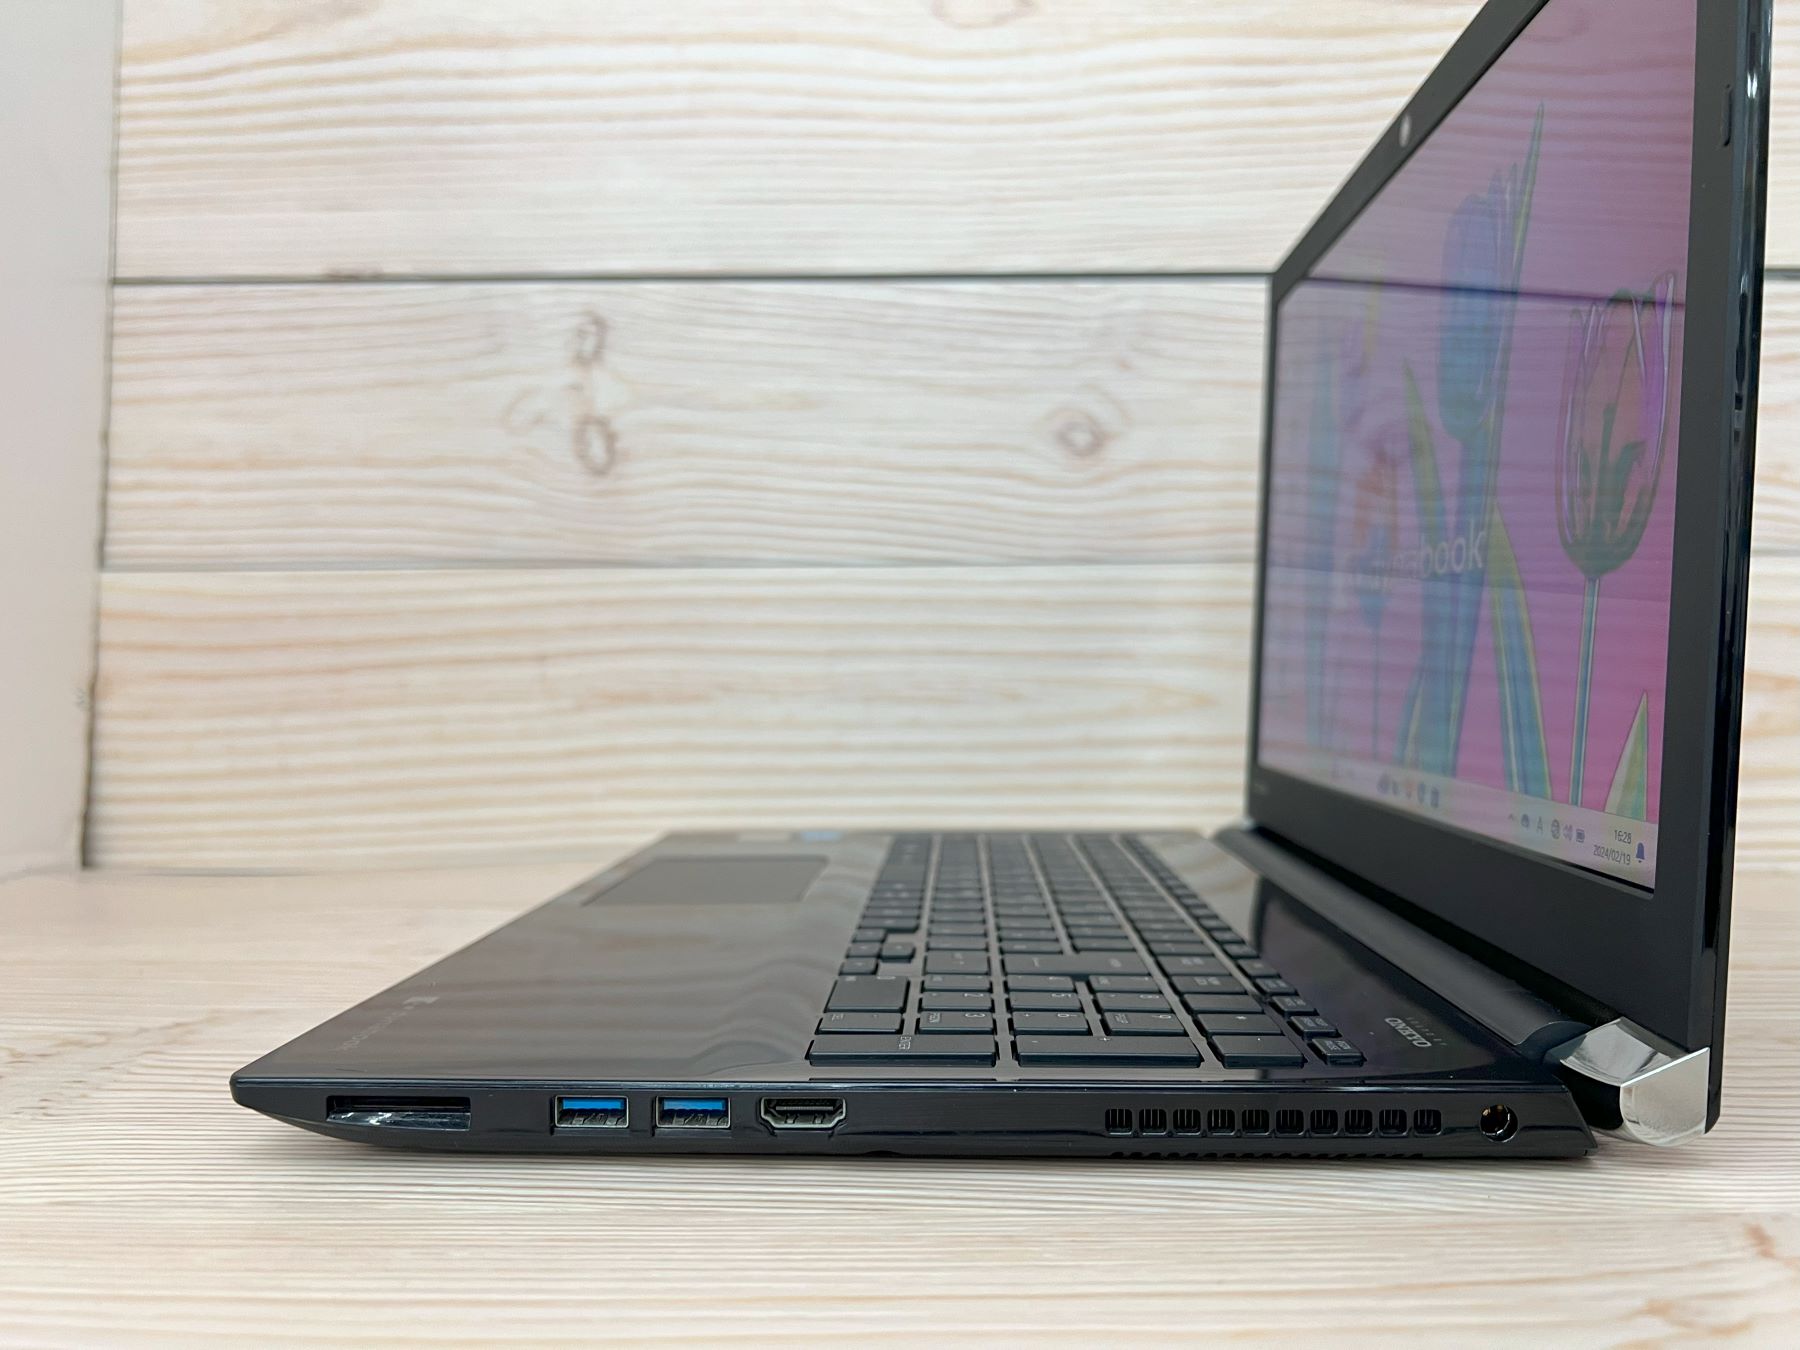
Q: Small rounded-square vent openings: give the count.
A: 10